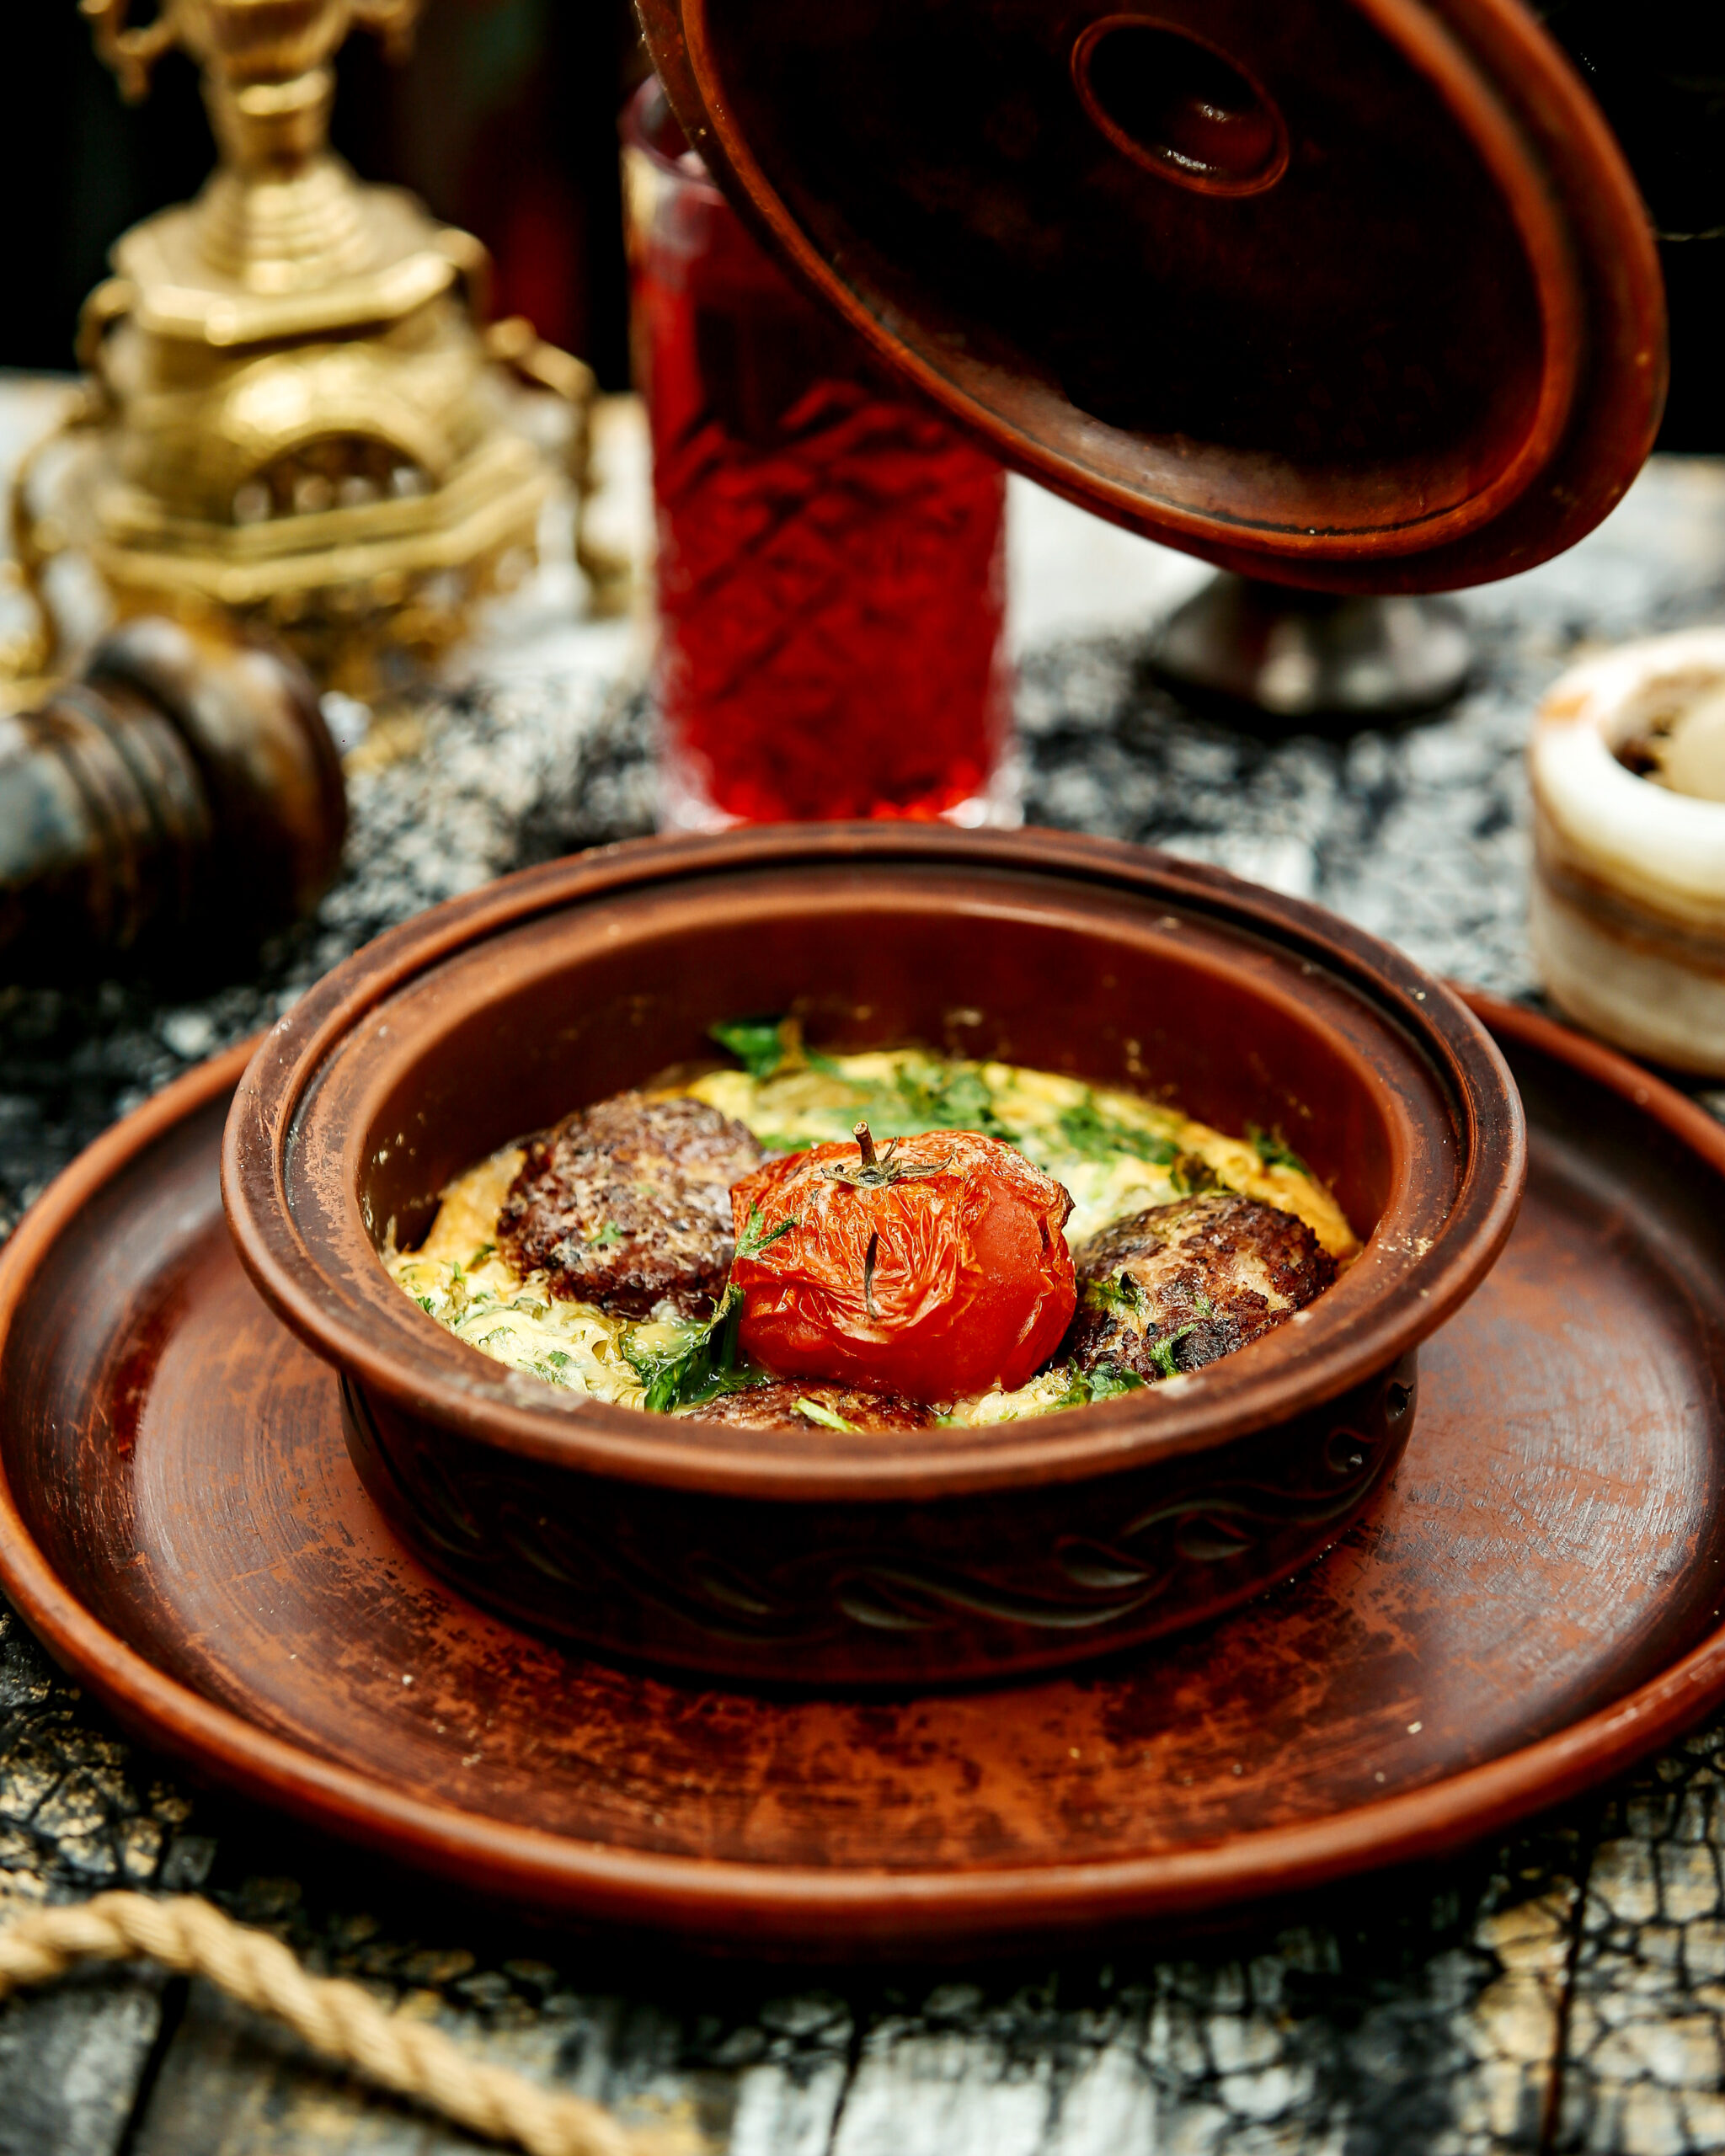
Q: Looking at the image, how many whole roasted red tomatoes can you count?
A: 1